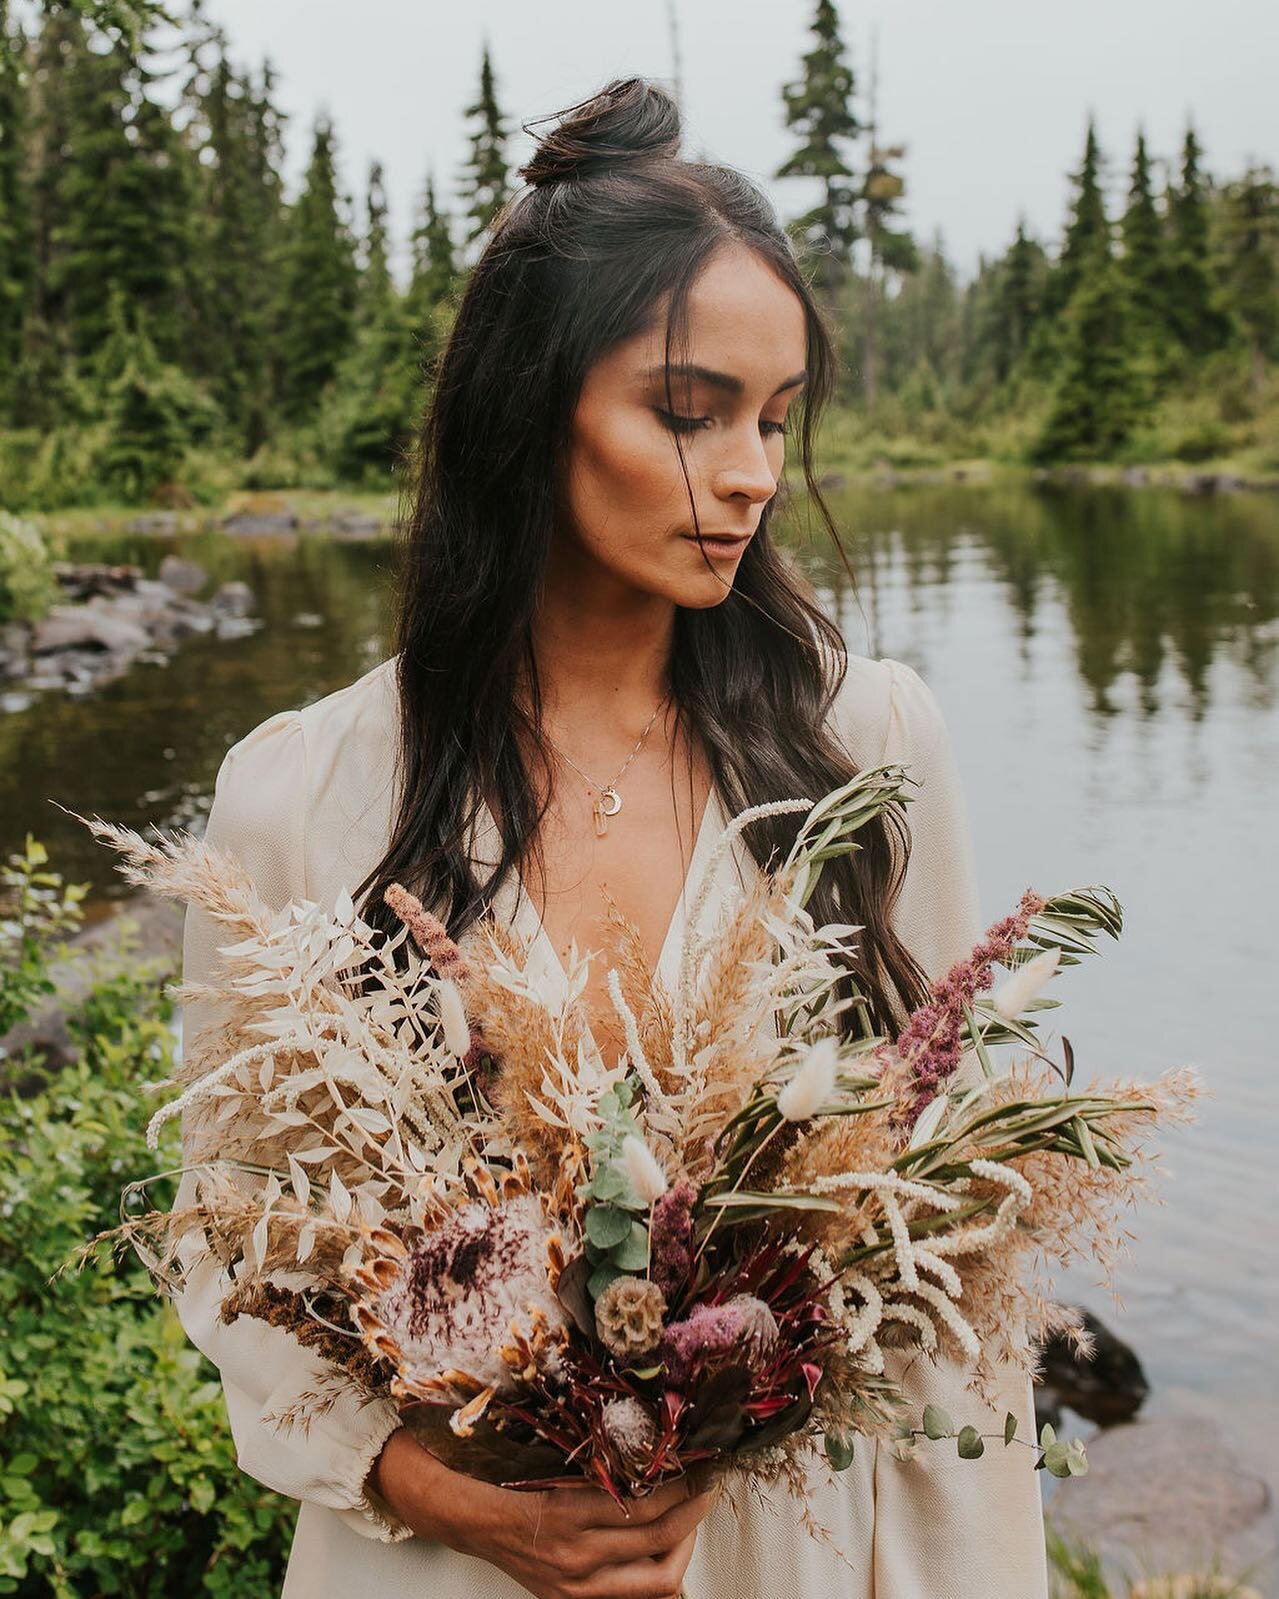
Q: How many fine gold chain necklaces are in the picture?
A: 1